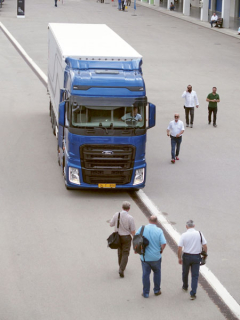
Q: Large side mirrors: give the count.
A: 2